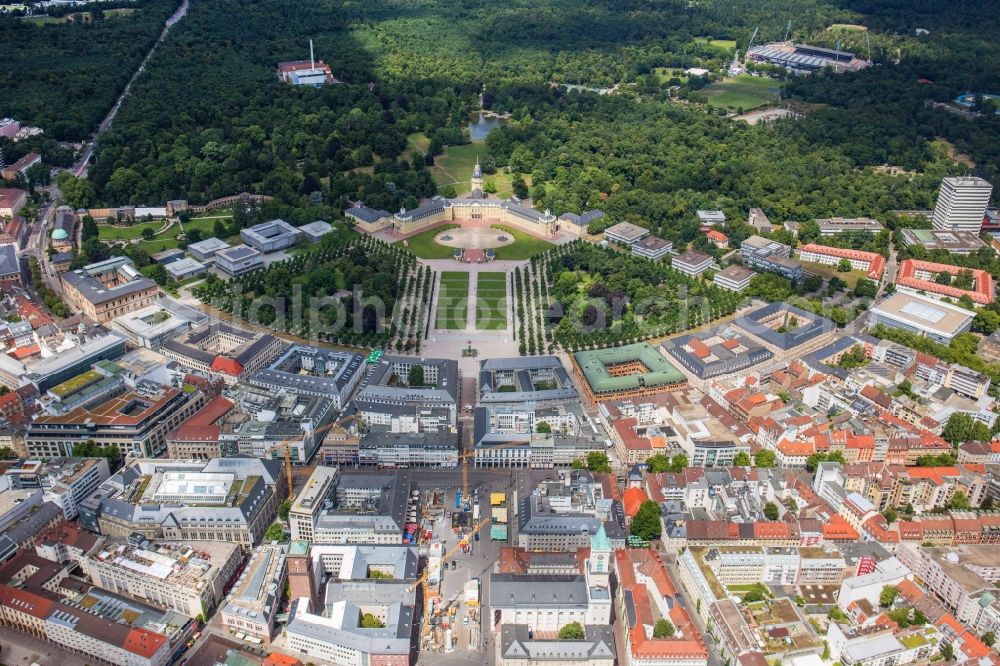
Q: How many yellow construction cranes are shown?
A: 3